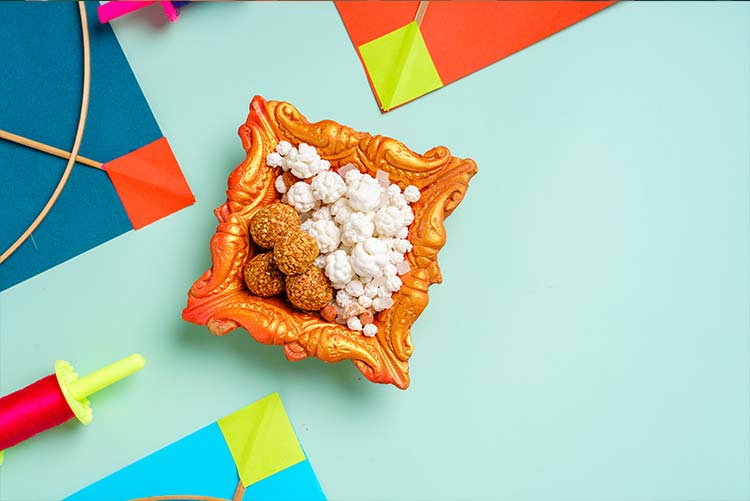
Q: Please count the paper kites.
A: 3